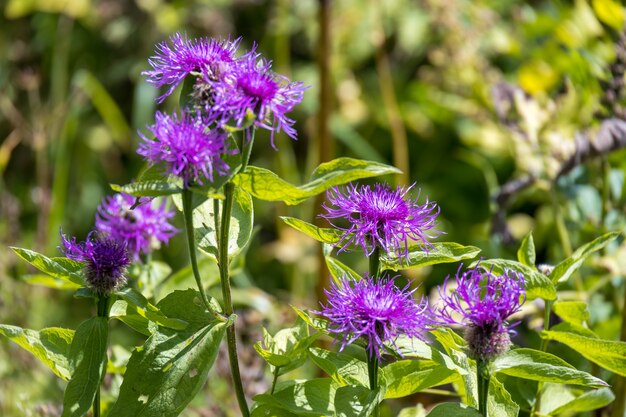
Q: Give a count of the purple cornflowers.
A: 8